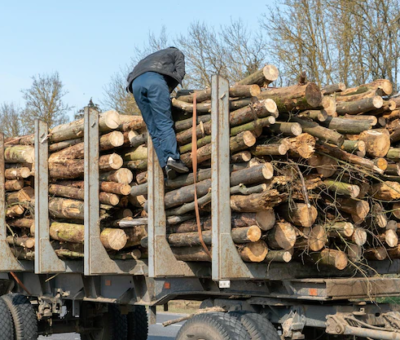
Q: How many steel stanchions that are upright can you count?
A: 5